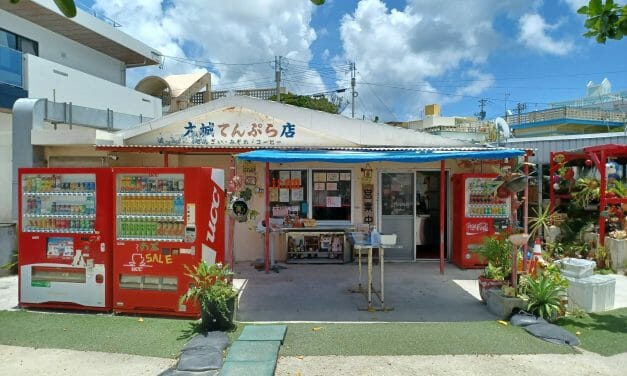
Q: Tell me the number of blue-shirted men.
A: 0